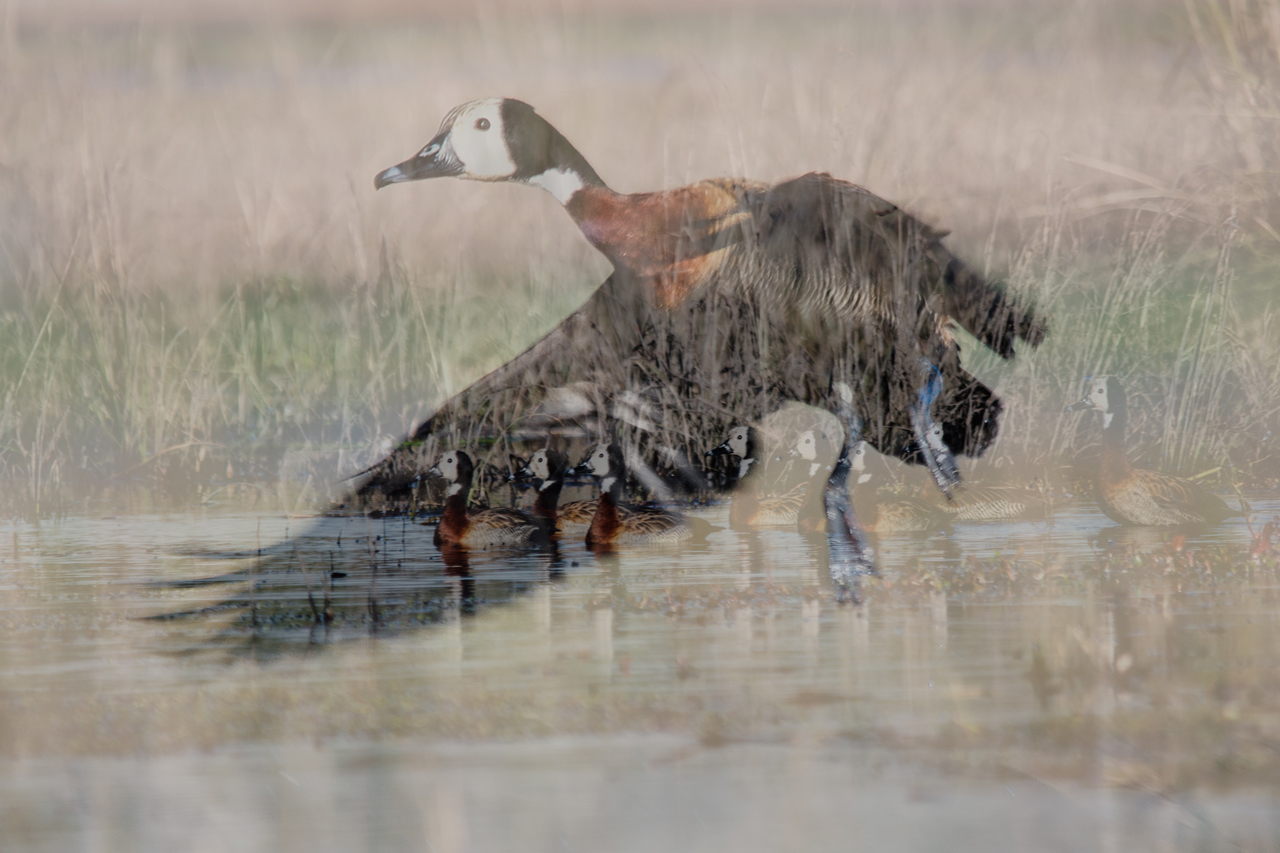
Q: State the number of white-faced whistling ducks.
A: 9